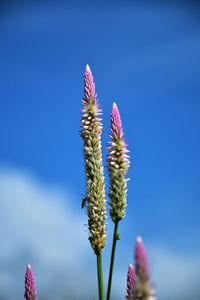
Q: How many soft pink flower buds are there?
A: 5